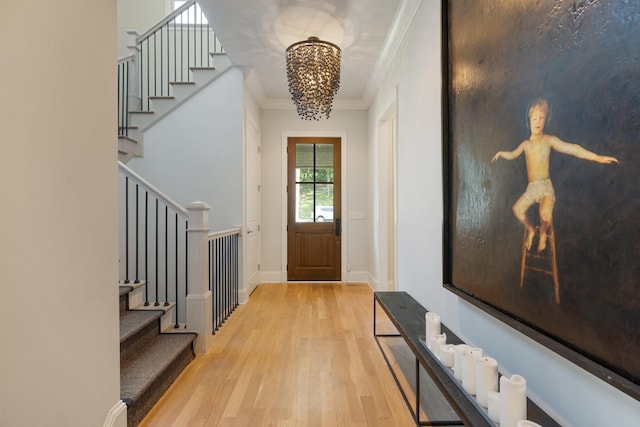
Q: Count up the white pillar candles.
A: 9